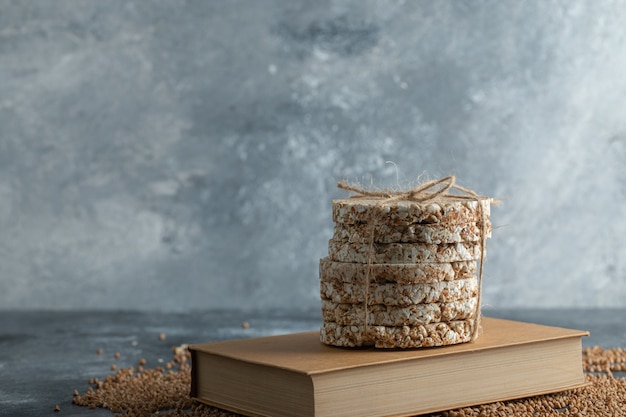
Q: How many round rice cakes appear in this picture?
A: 7